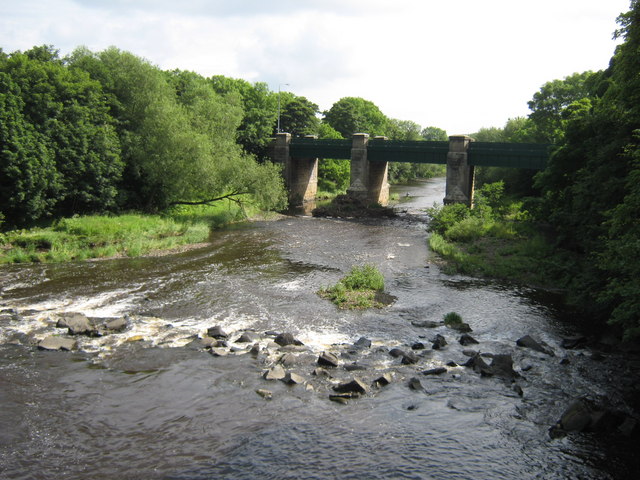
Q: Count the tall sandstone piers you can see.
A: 3